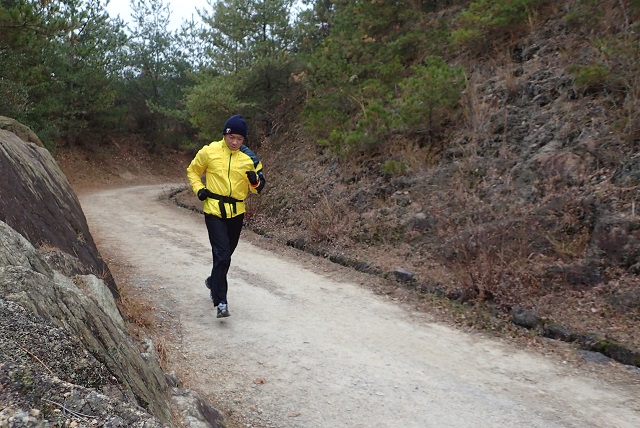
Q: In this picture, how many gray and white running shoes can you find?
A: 2